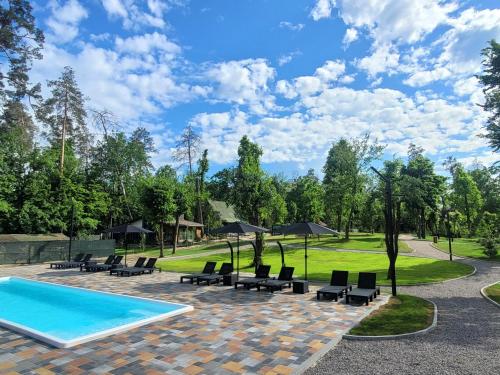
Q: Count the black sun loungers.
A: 12